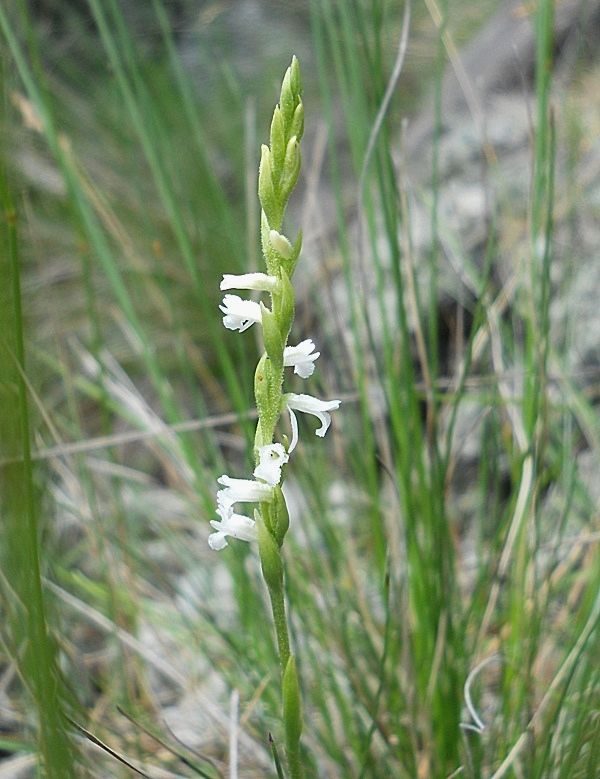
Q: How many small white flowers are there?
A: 7